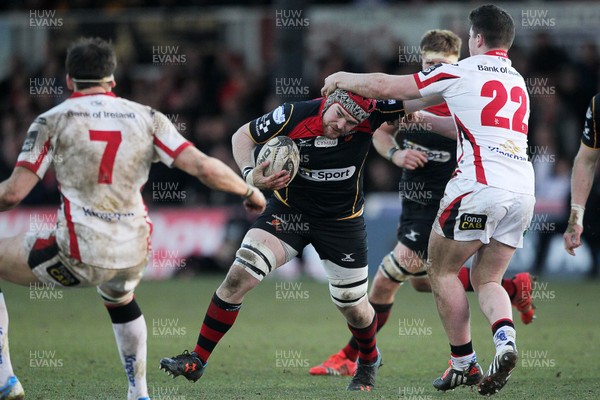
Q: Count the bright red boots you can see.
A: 2